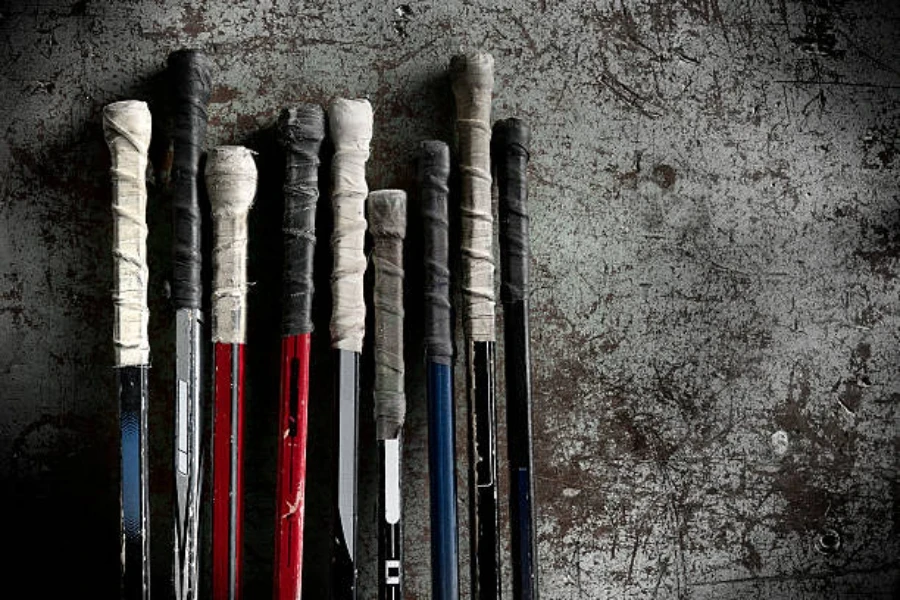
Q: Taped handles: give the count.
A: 9